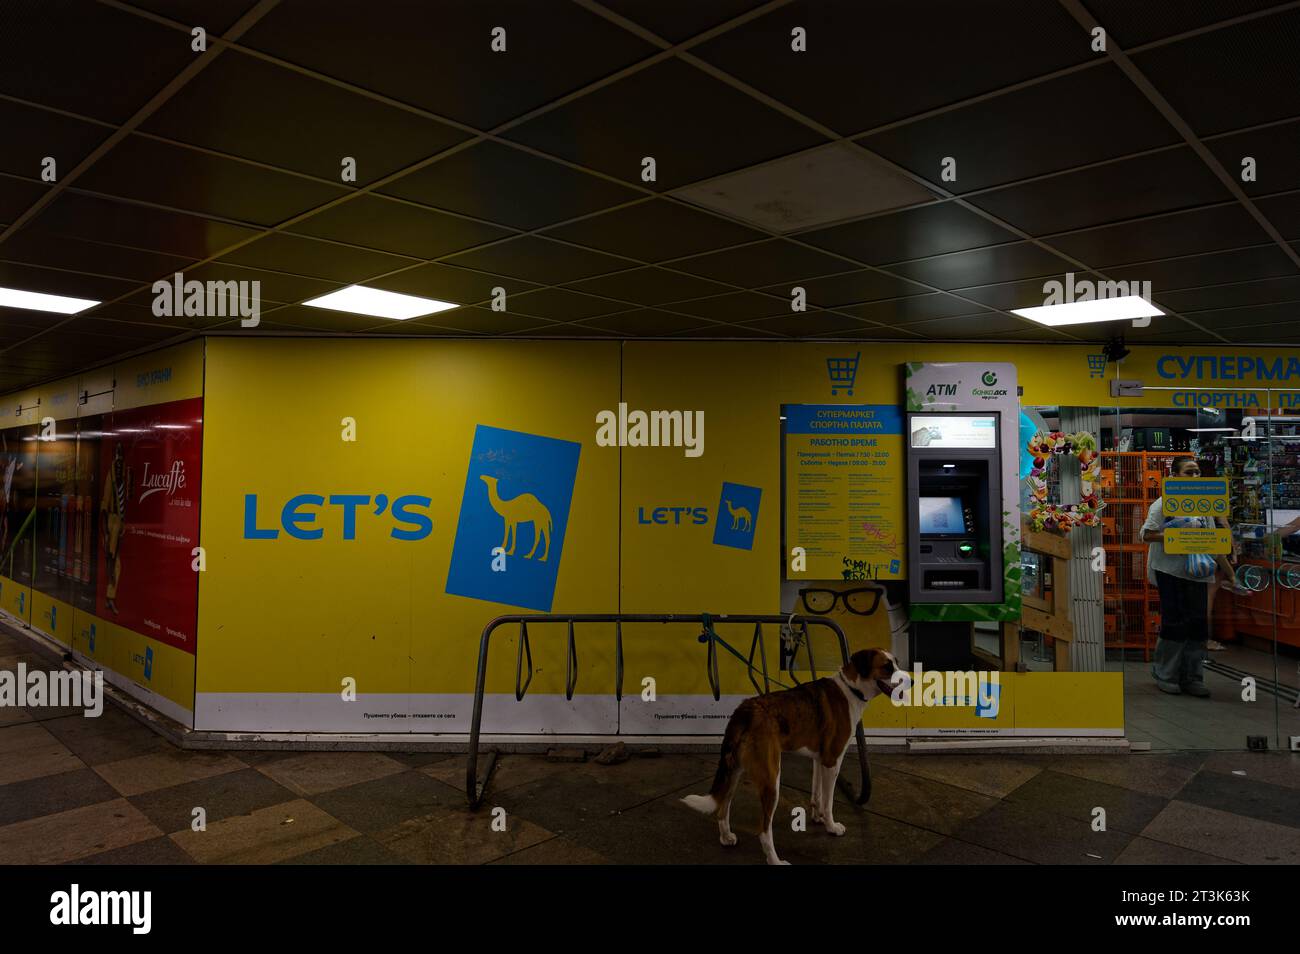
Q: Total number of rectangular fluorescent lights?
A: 3